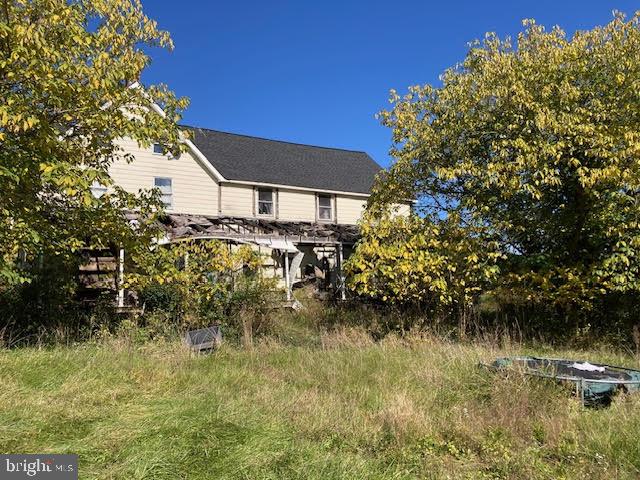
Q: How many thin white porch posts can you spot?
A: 3